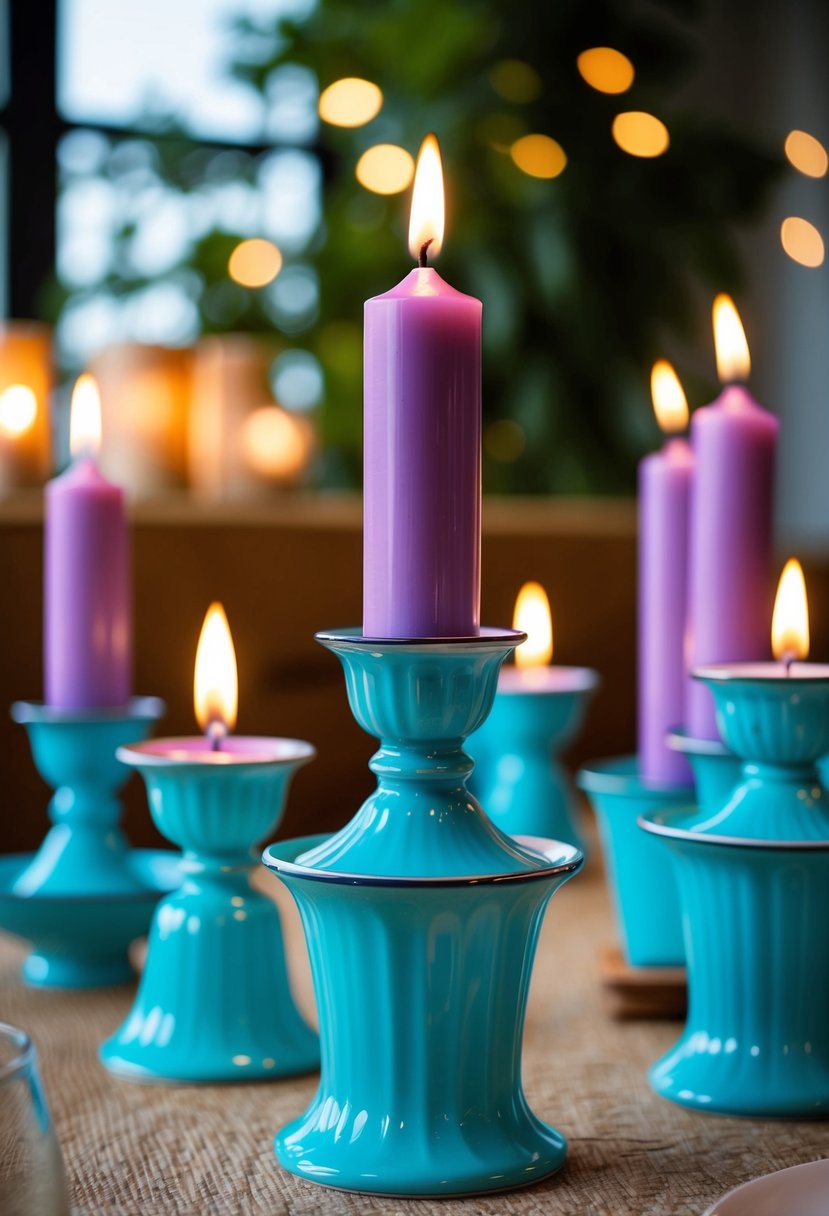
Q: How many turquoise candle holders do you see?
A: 7